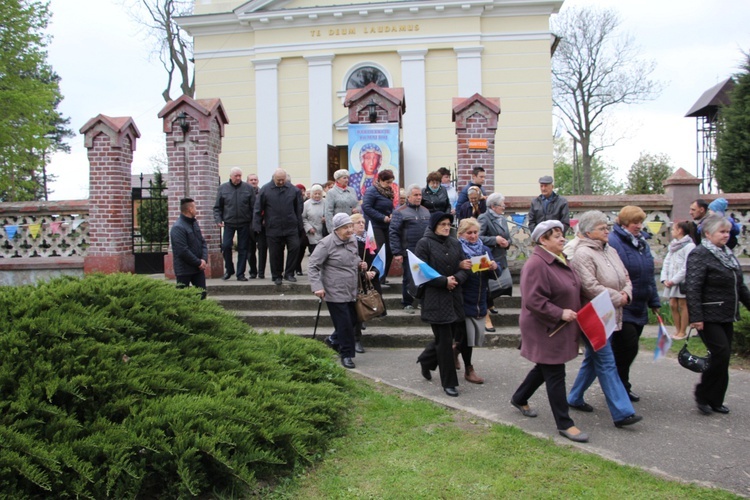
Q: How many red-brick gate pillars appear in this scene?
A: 4